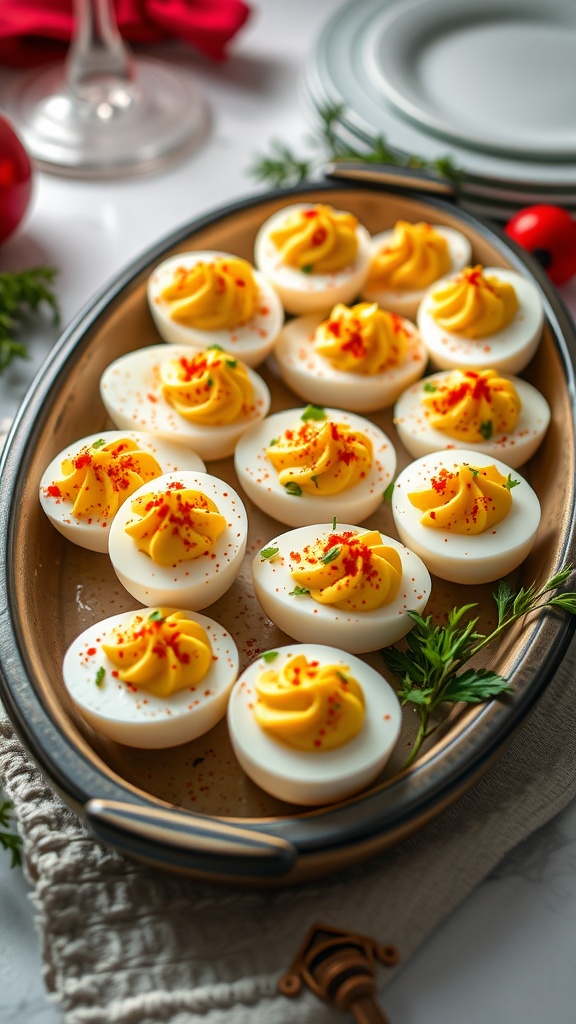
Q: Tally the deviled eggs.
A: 14